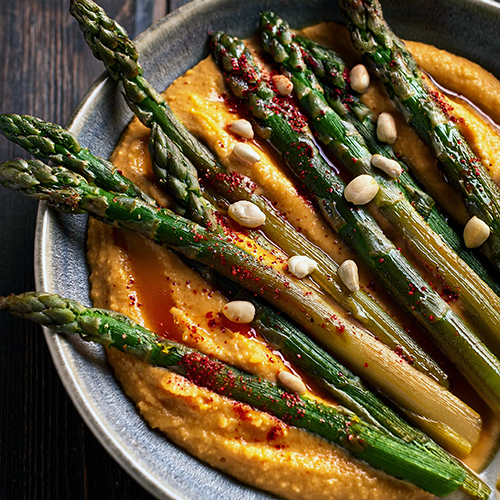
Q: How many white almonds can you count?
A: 13